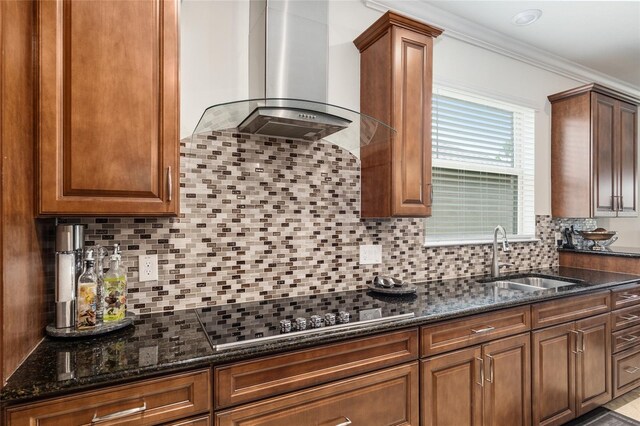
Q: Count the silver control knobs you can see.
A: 5